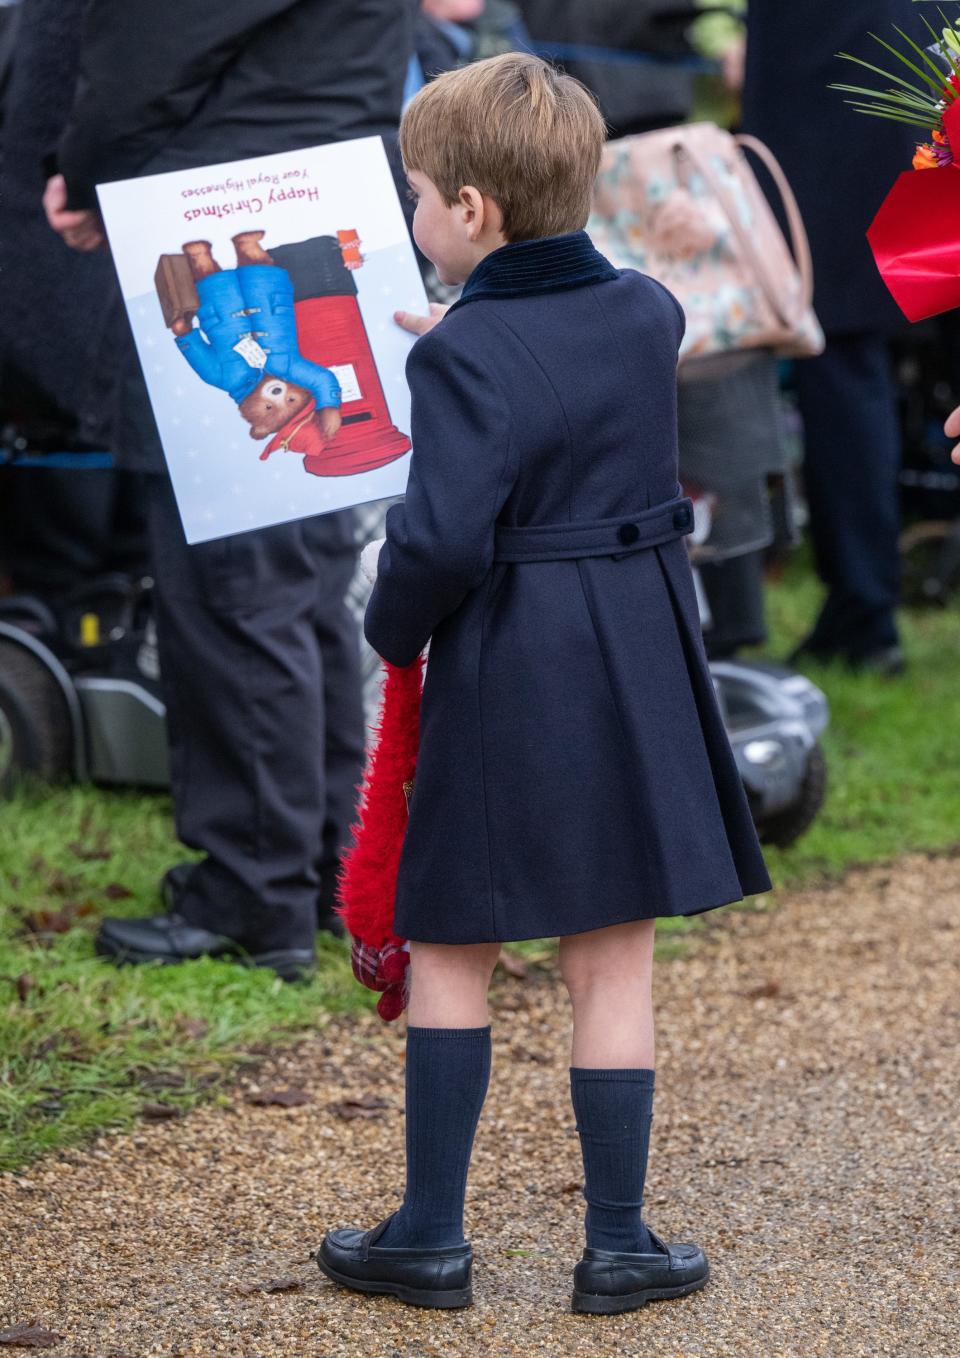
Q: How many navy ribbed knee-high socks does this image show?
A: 2